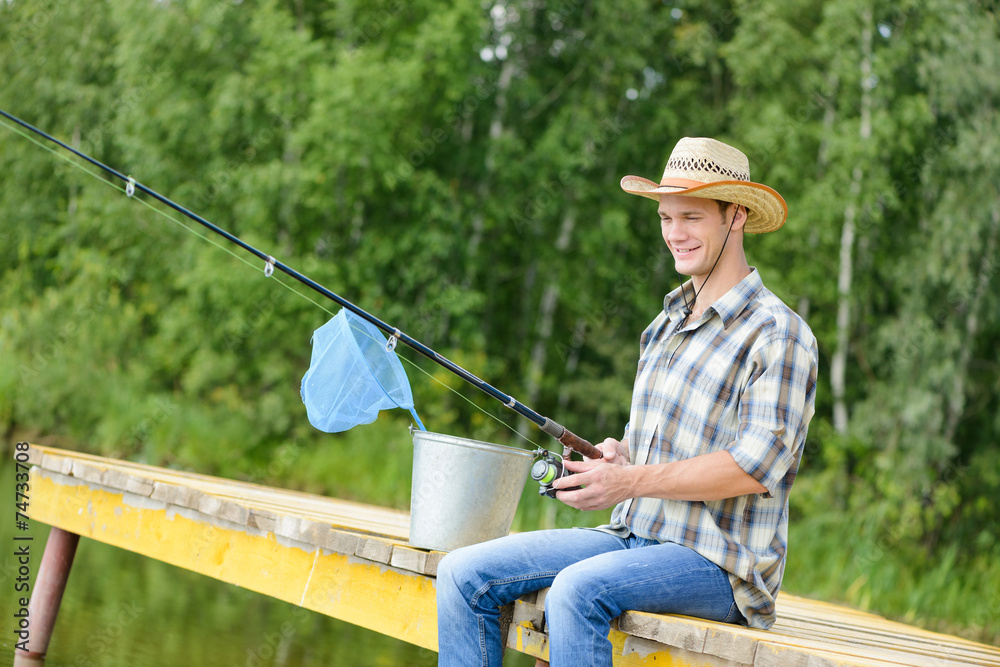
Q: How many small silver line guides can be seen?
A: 3